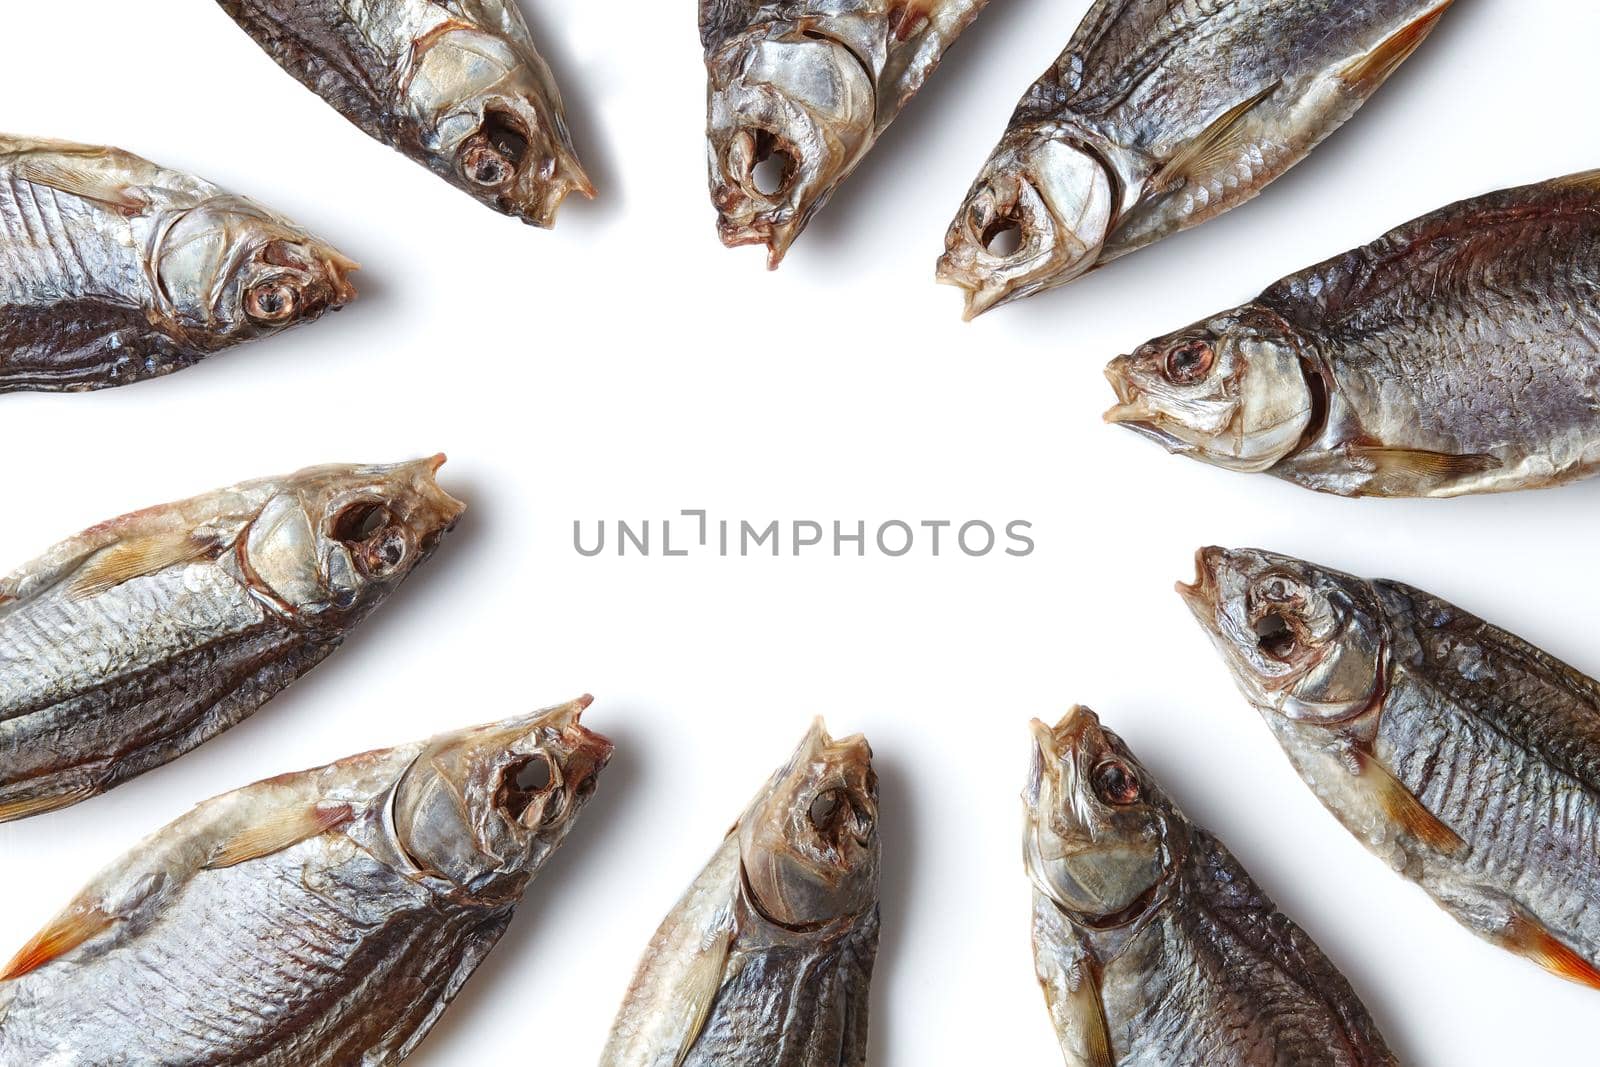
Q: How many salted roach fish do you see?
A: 10